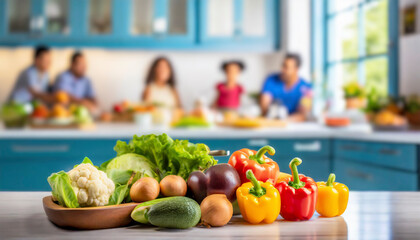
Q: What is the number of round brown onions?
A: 3